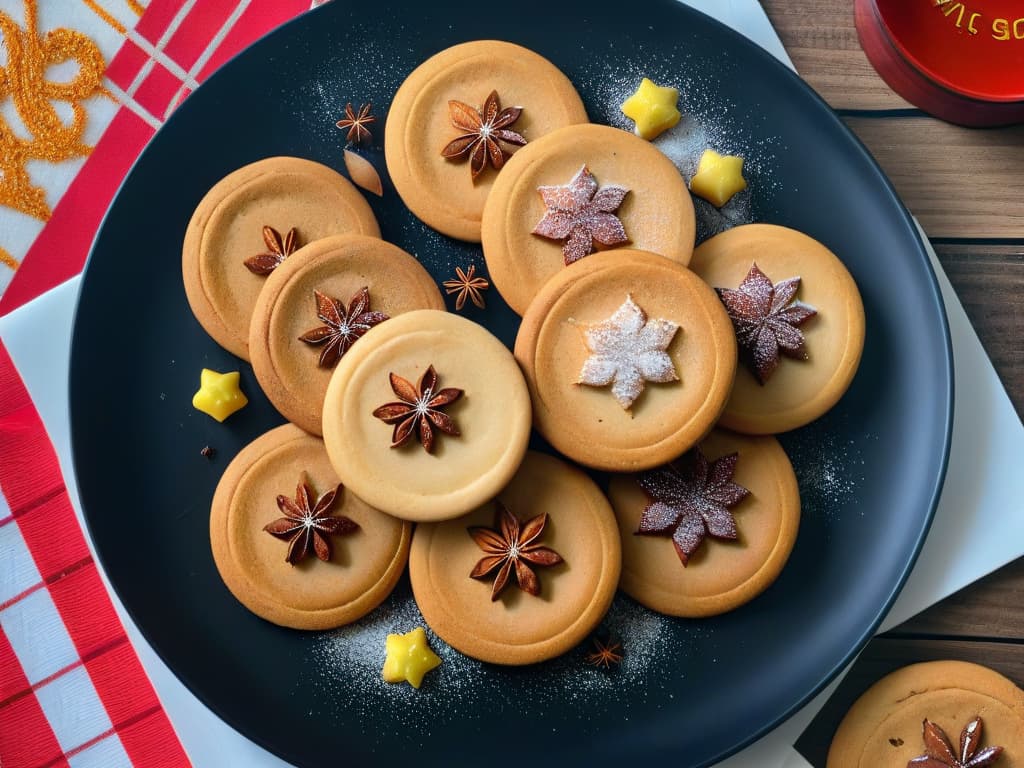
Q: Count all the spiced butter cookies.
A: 11